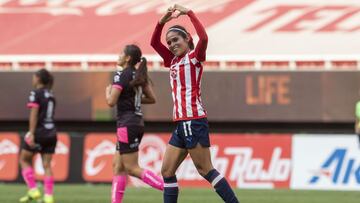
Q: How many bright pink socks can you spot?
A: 4